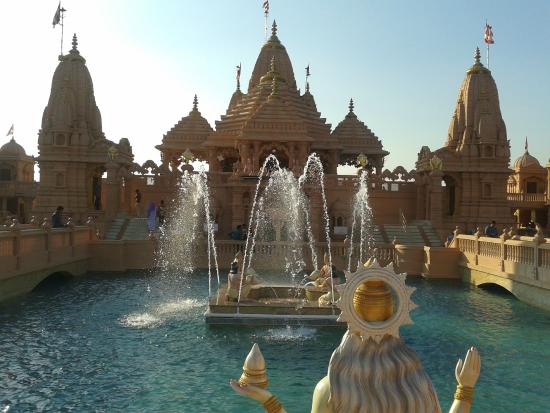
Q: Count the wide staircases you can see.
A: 2